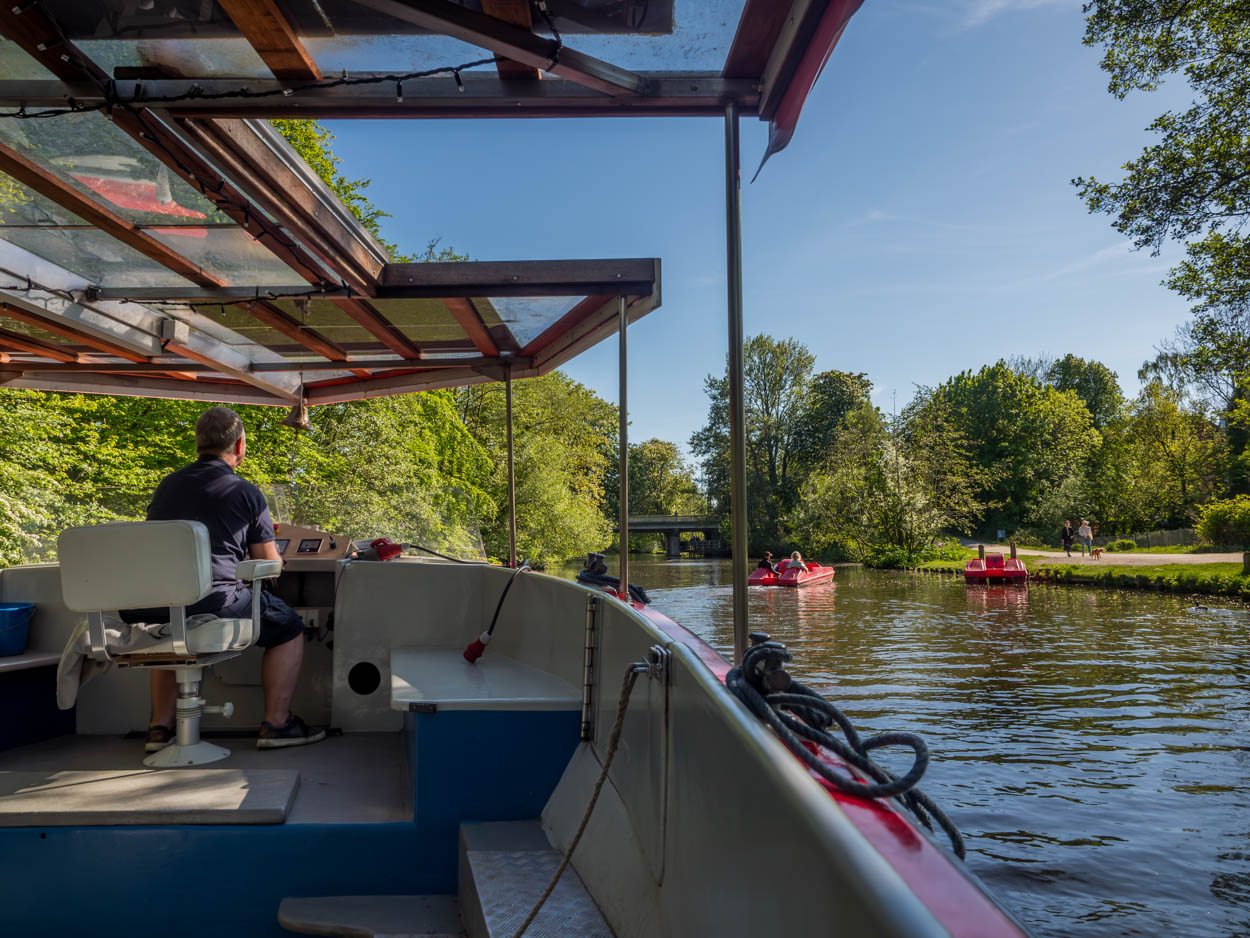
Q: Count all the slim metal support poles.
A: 3